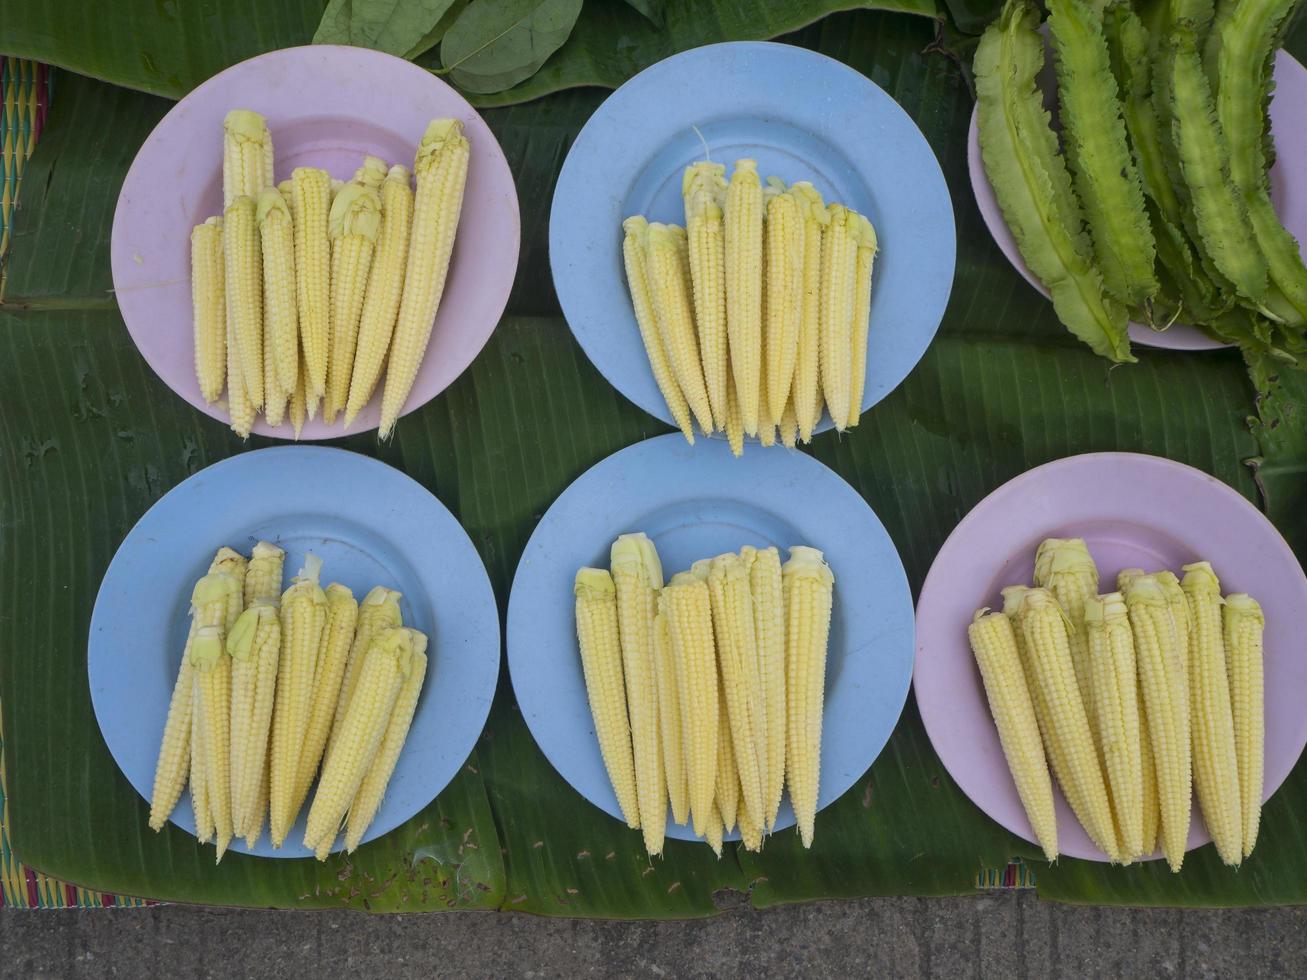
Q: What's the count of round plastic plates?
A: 6